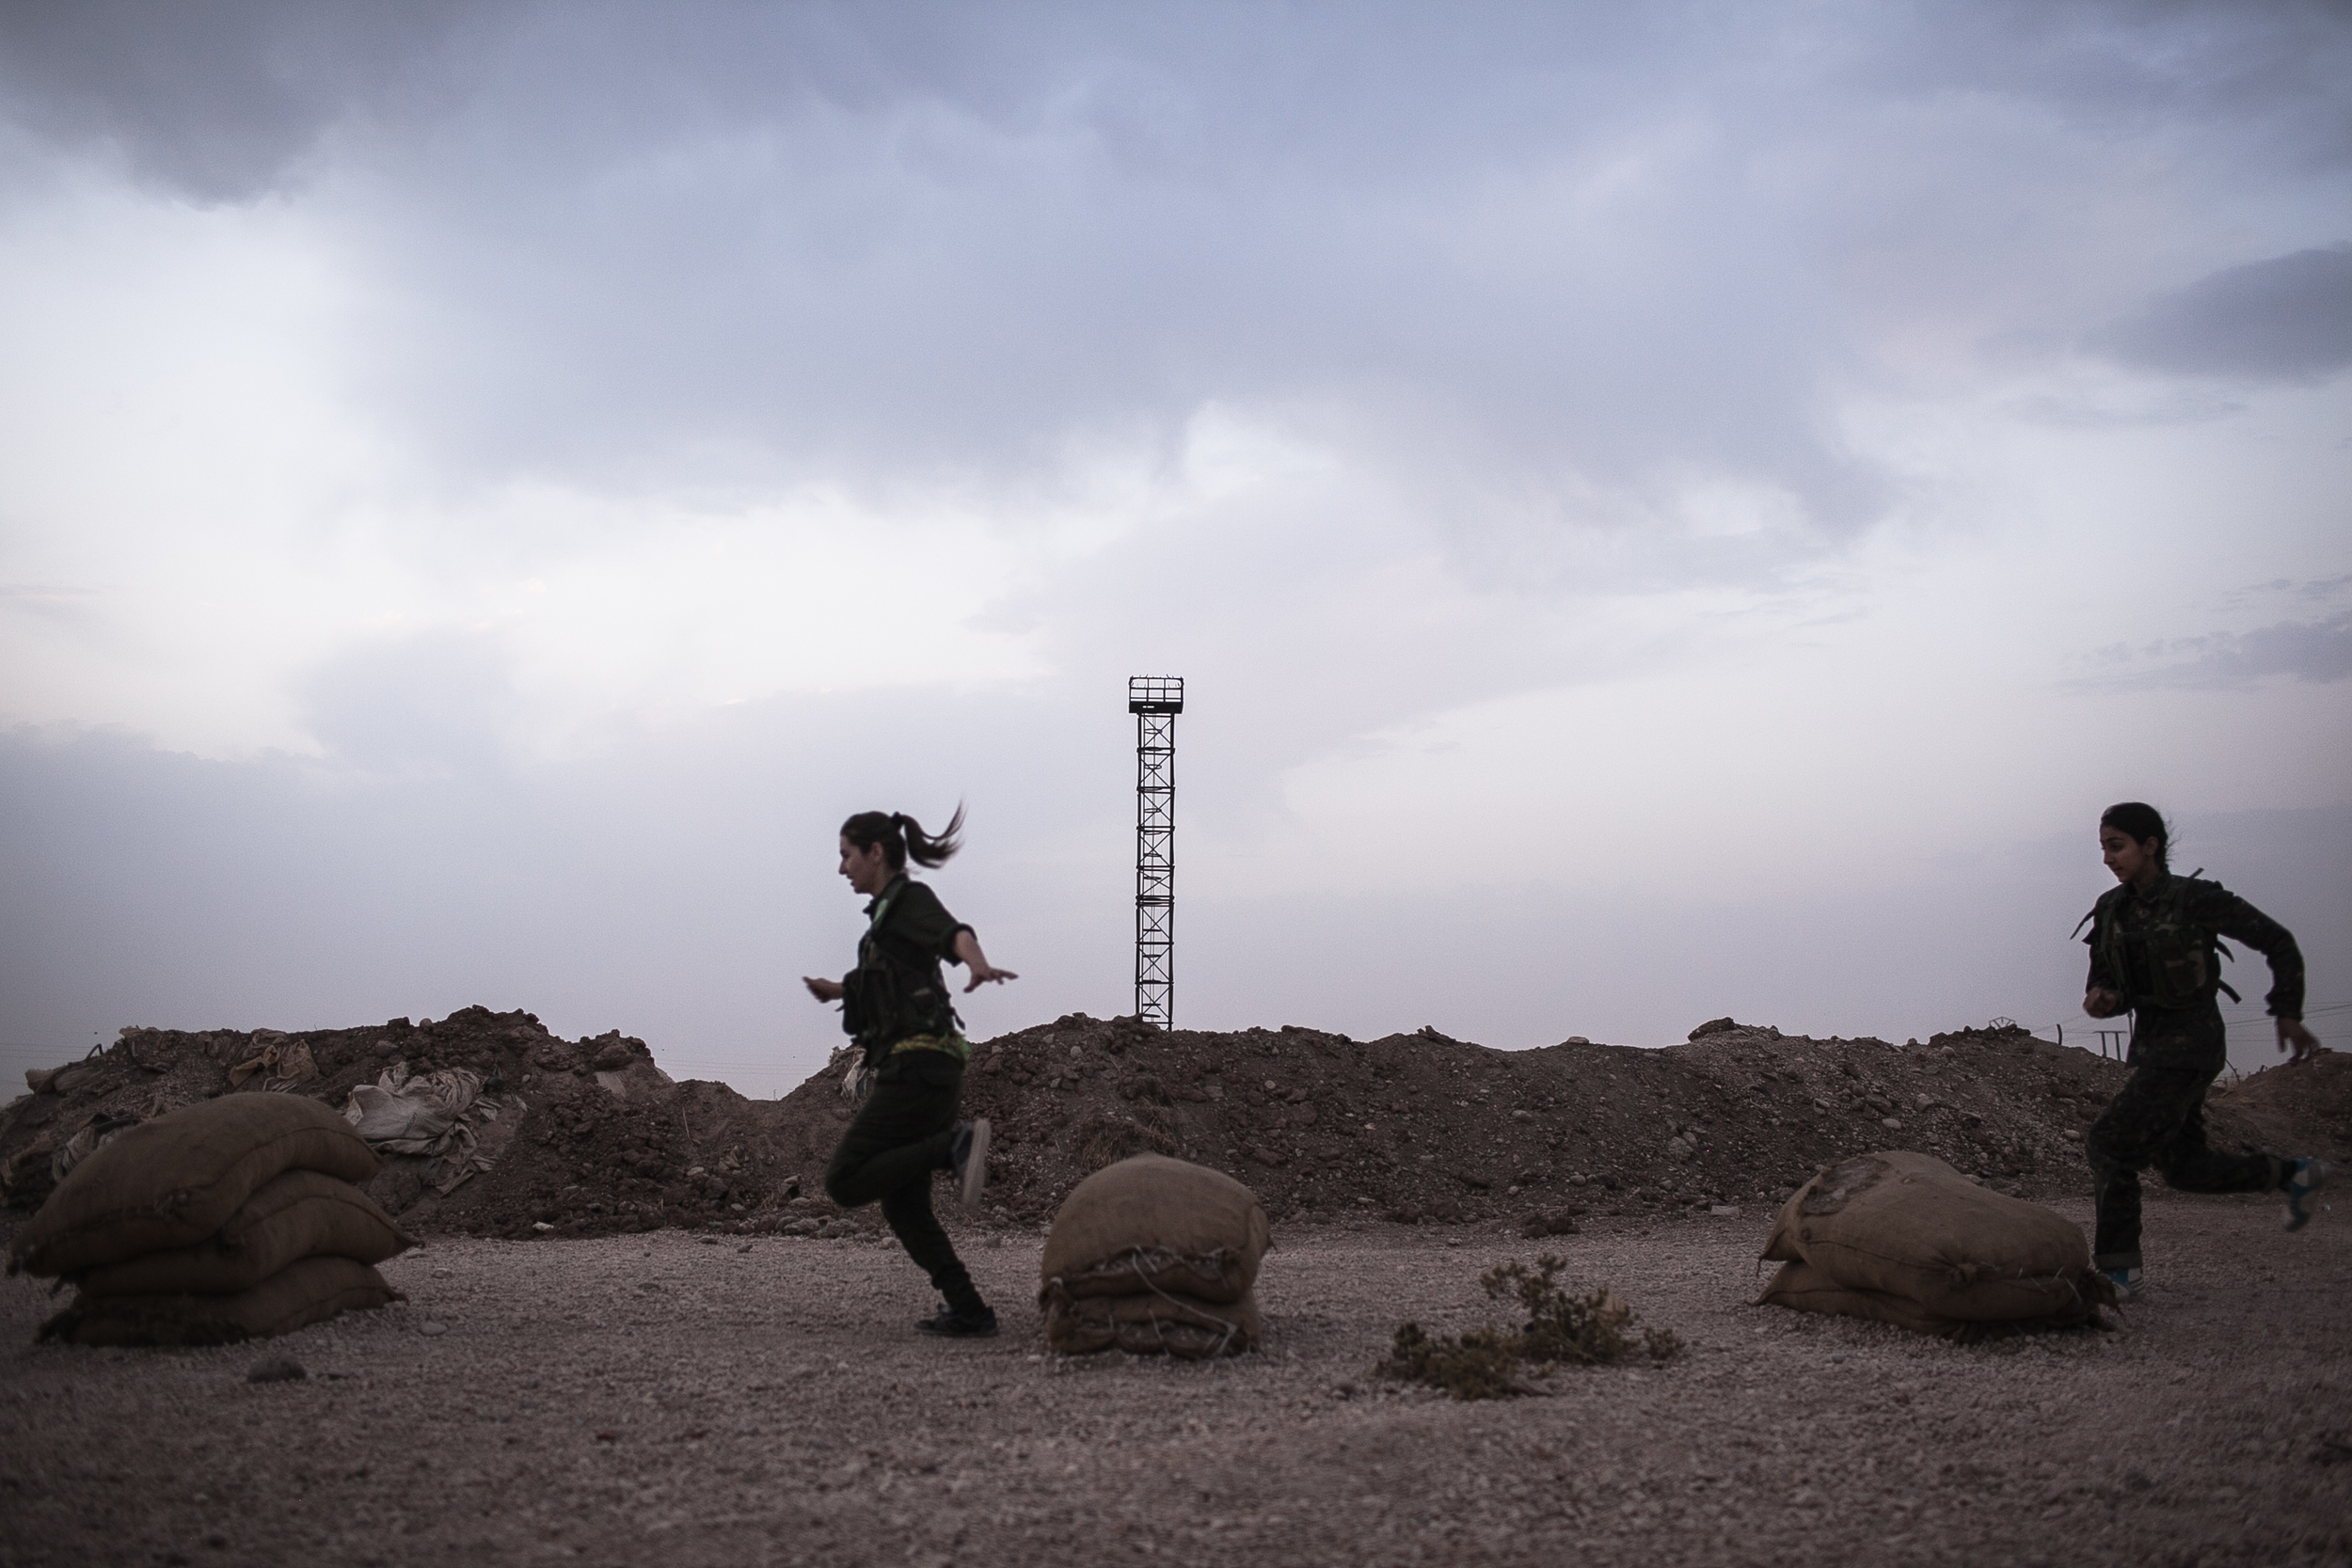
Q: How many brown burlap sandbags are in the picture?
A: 7